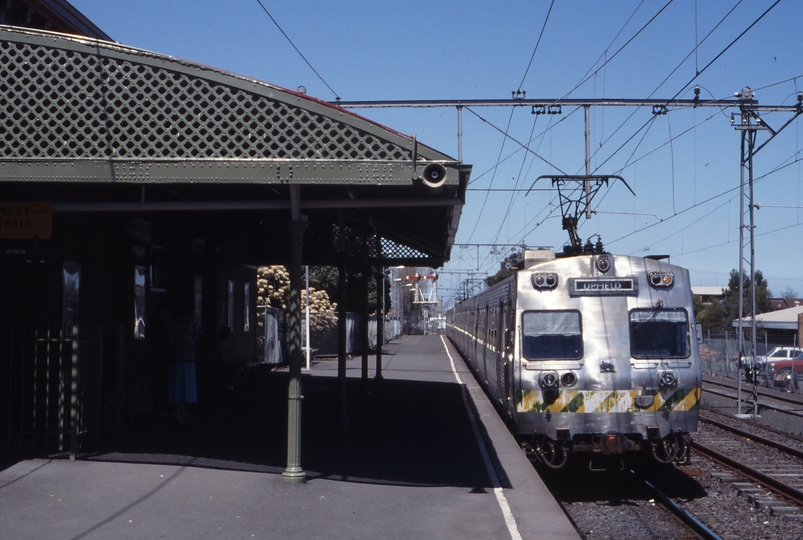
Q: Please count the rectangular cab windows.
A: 2